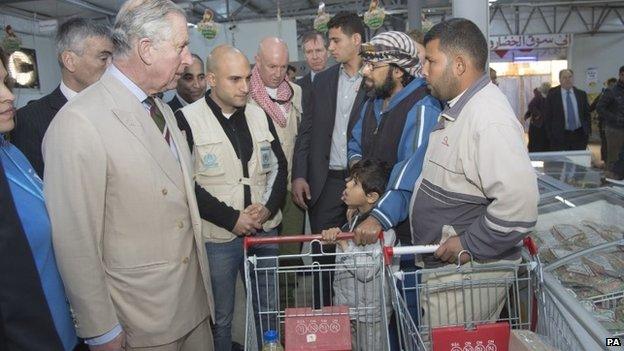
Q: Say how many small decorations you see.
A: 5